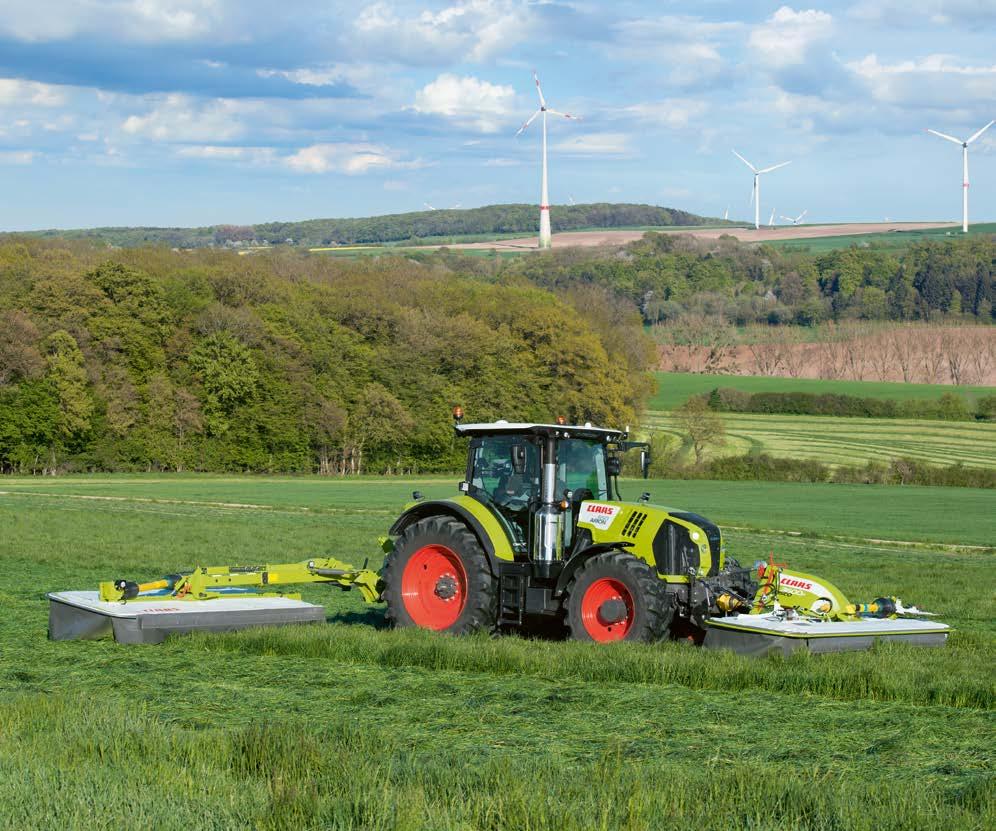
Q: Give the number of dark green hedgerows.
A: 2